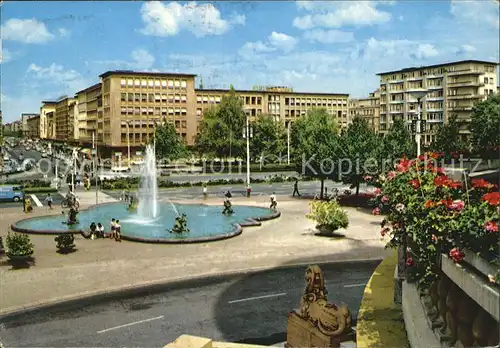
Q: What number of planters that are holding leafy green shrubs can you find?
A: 3